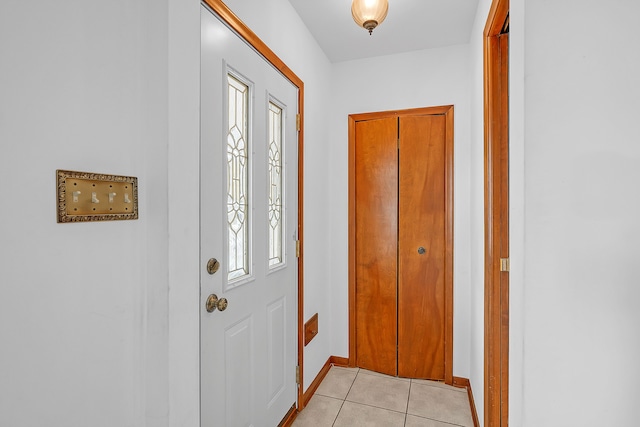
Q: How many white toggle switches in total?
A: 4